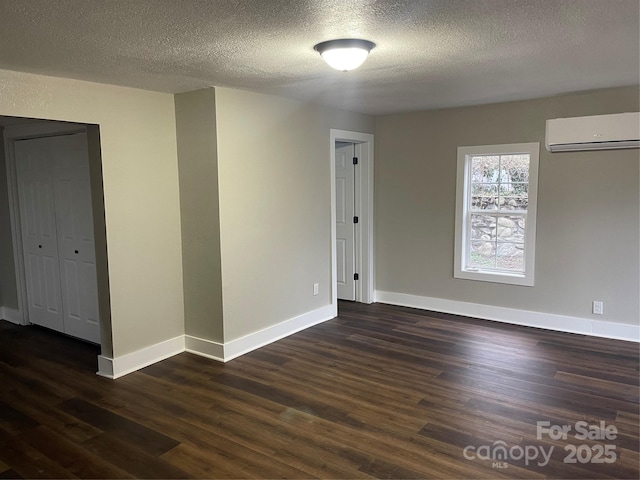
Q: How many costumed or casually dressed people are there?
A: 0